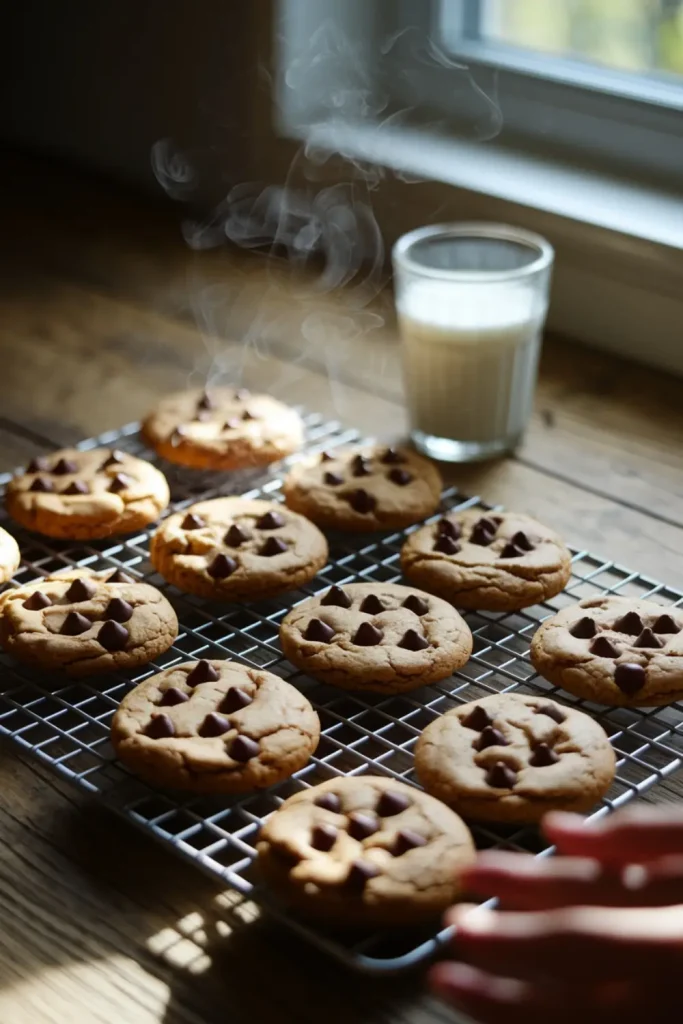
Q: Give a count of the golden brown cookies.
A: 12